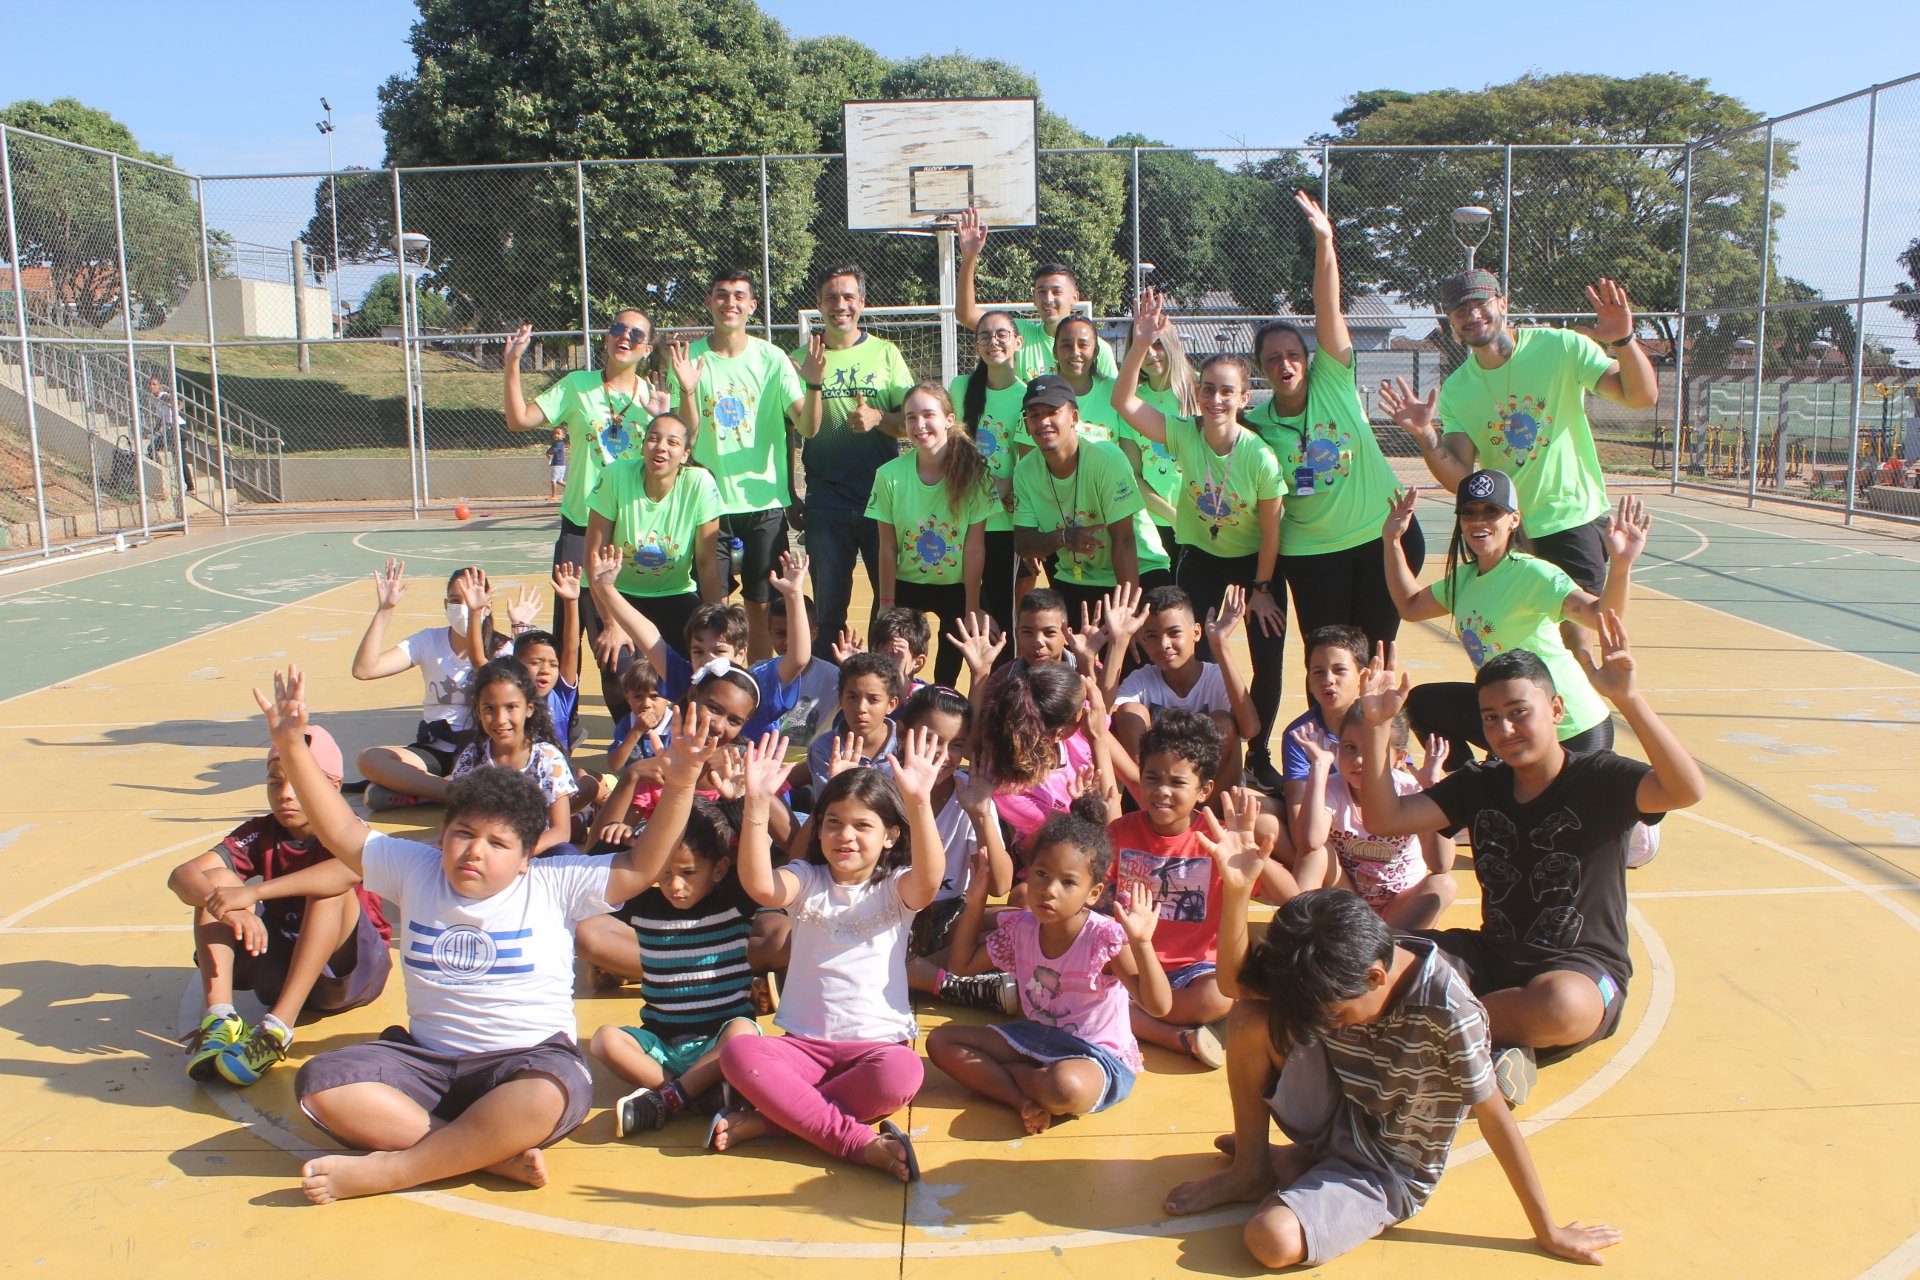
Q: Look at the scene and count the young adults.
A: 13